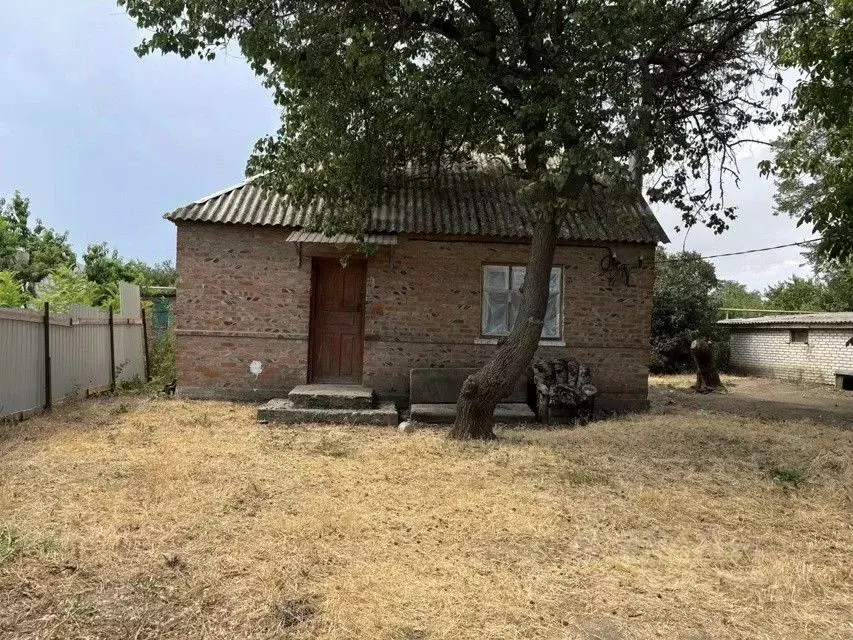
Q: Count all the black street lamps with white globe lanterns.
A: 0